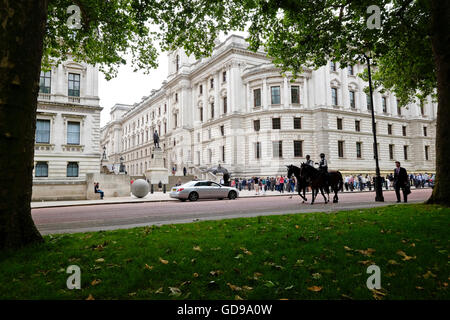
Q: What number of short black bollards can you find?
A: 2